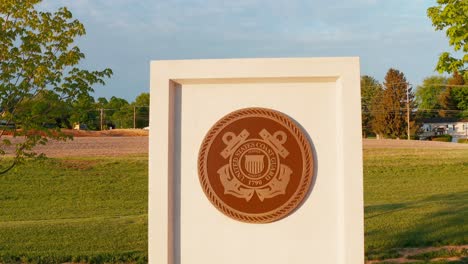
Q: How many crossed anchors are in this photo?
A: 2